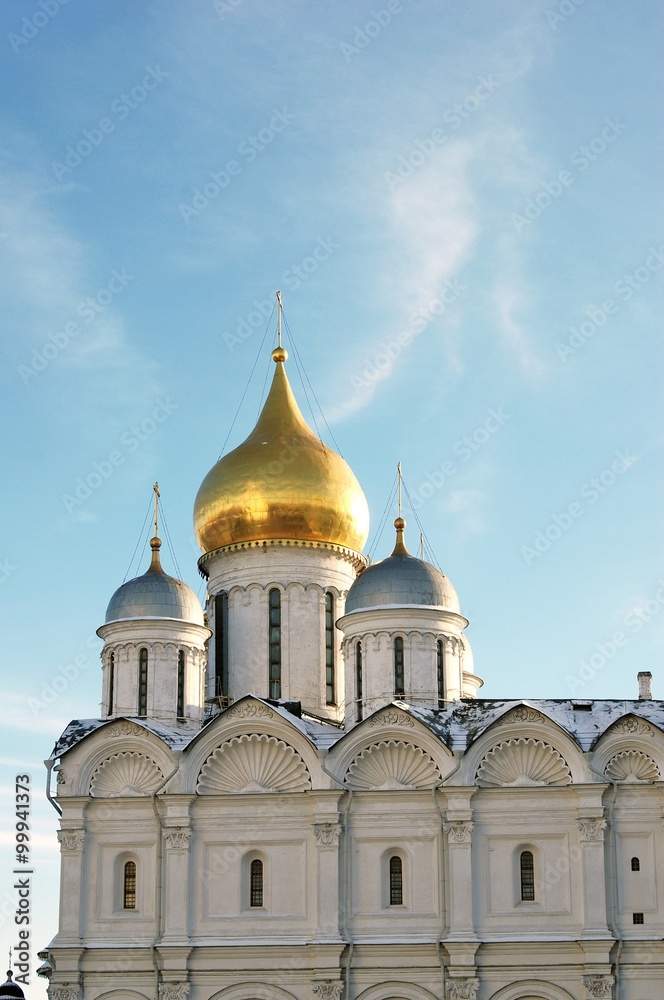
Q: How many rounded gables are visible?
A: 5